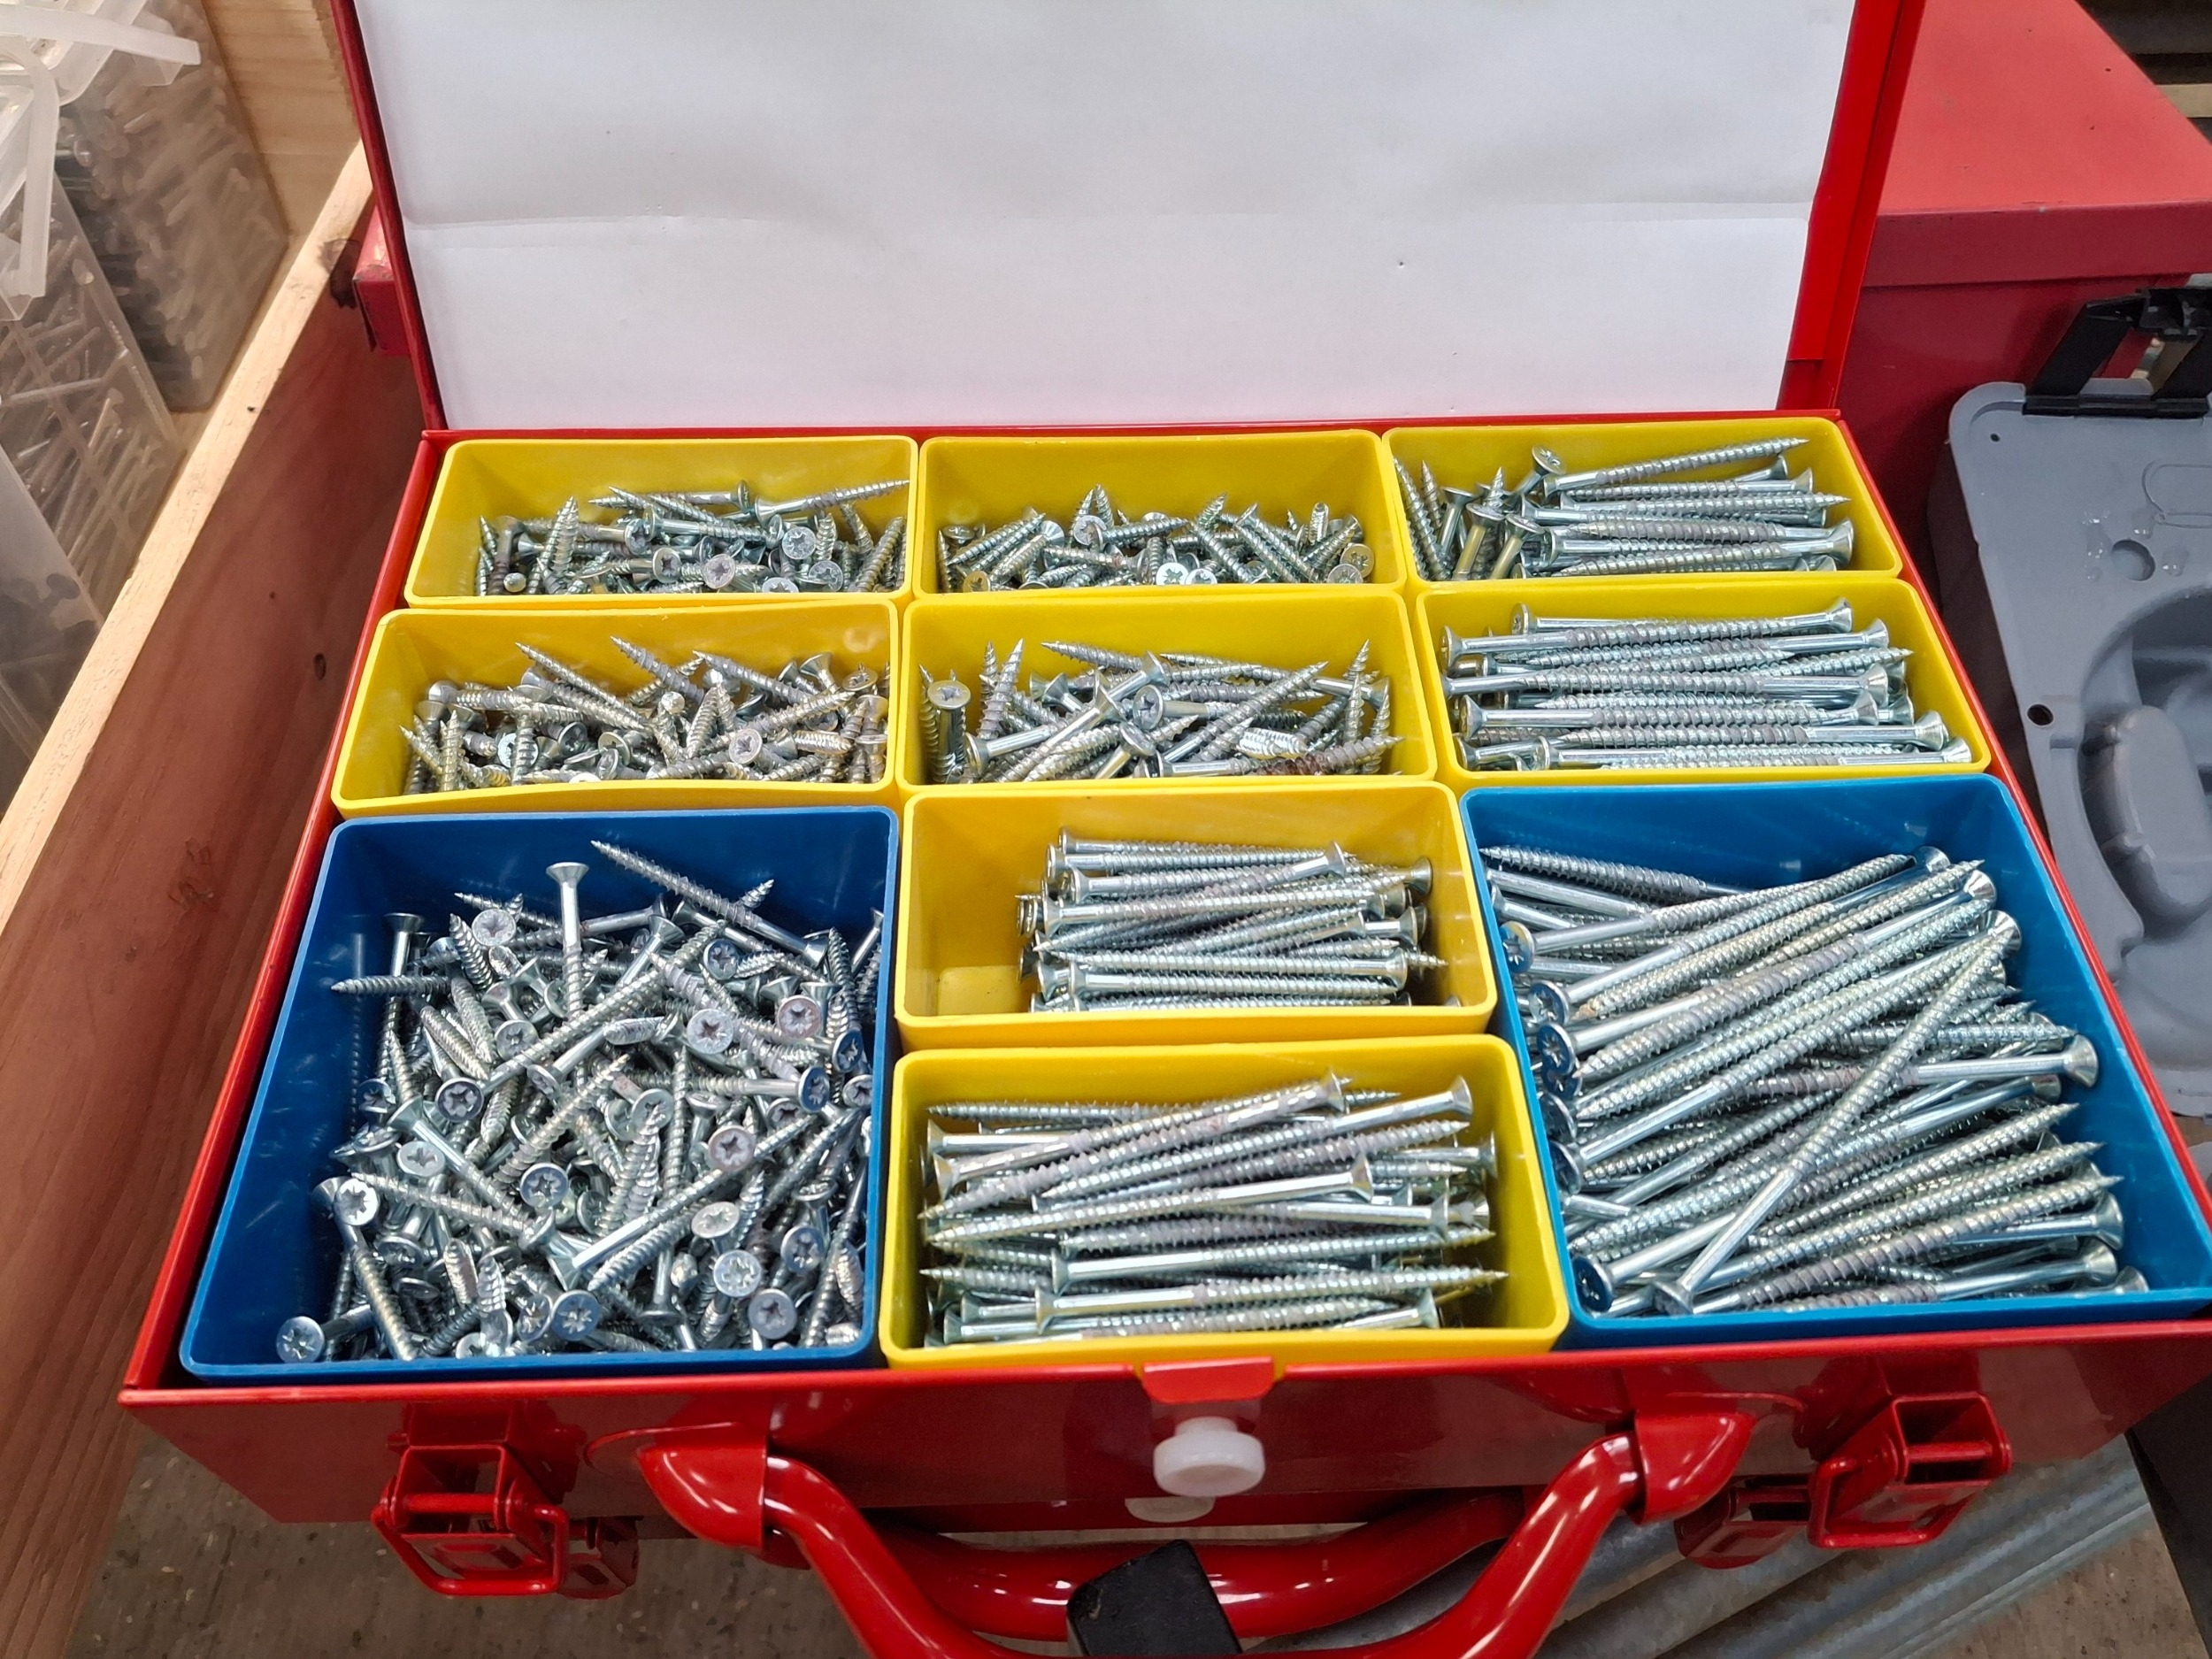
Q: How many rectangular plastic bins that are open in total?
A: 10